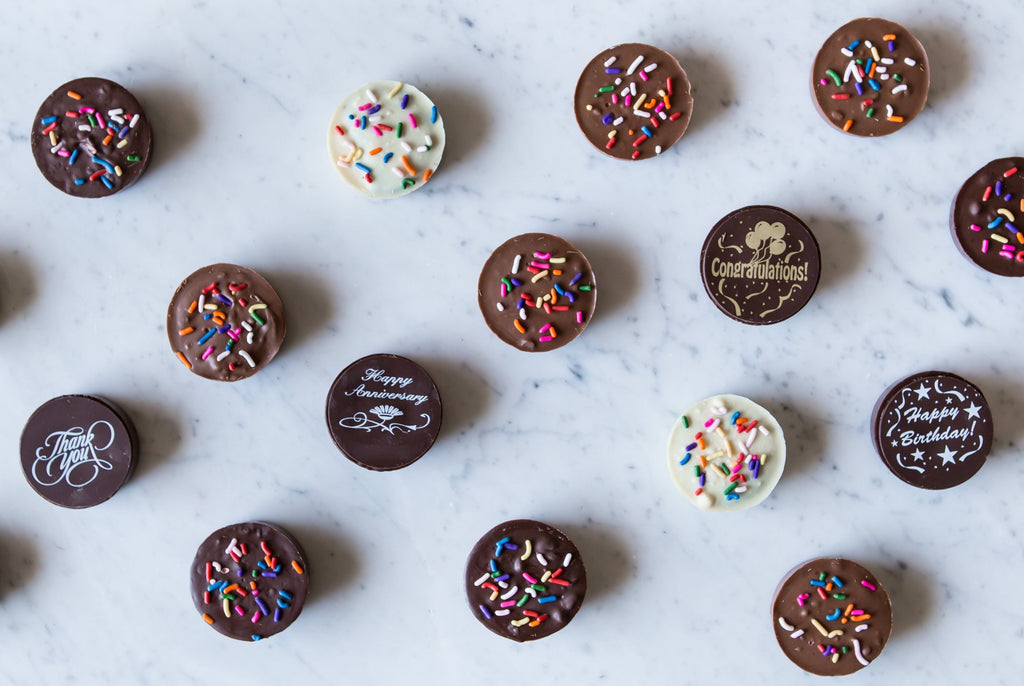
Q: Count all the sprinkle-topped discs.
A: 11